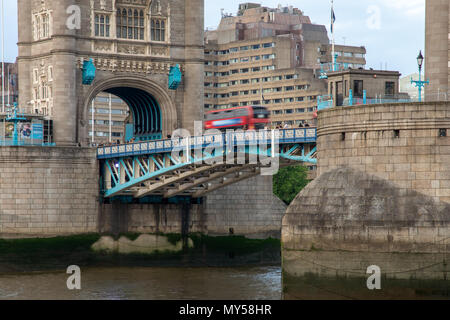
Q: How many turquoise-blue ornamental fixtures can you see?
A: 2